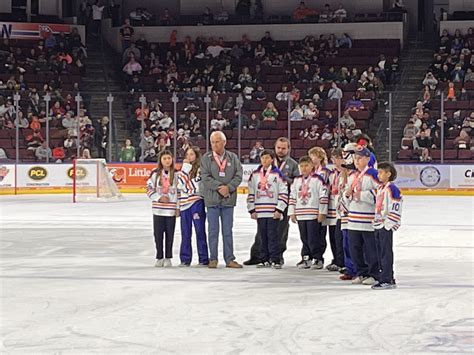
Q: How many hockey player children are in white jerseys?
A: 9